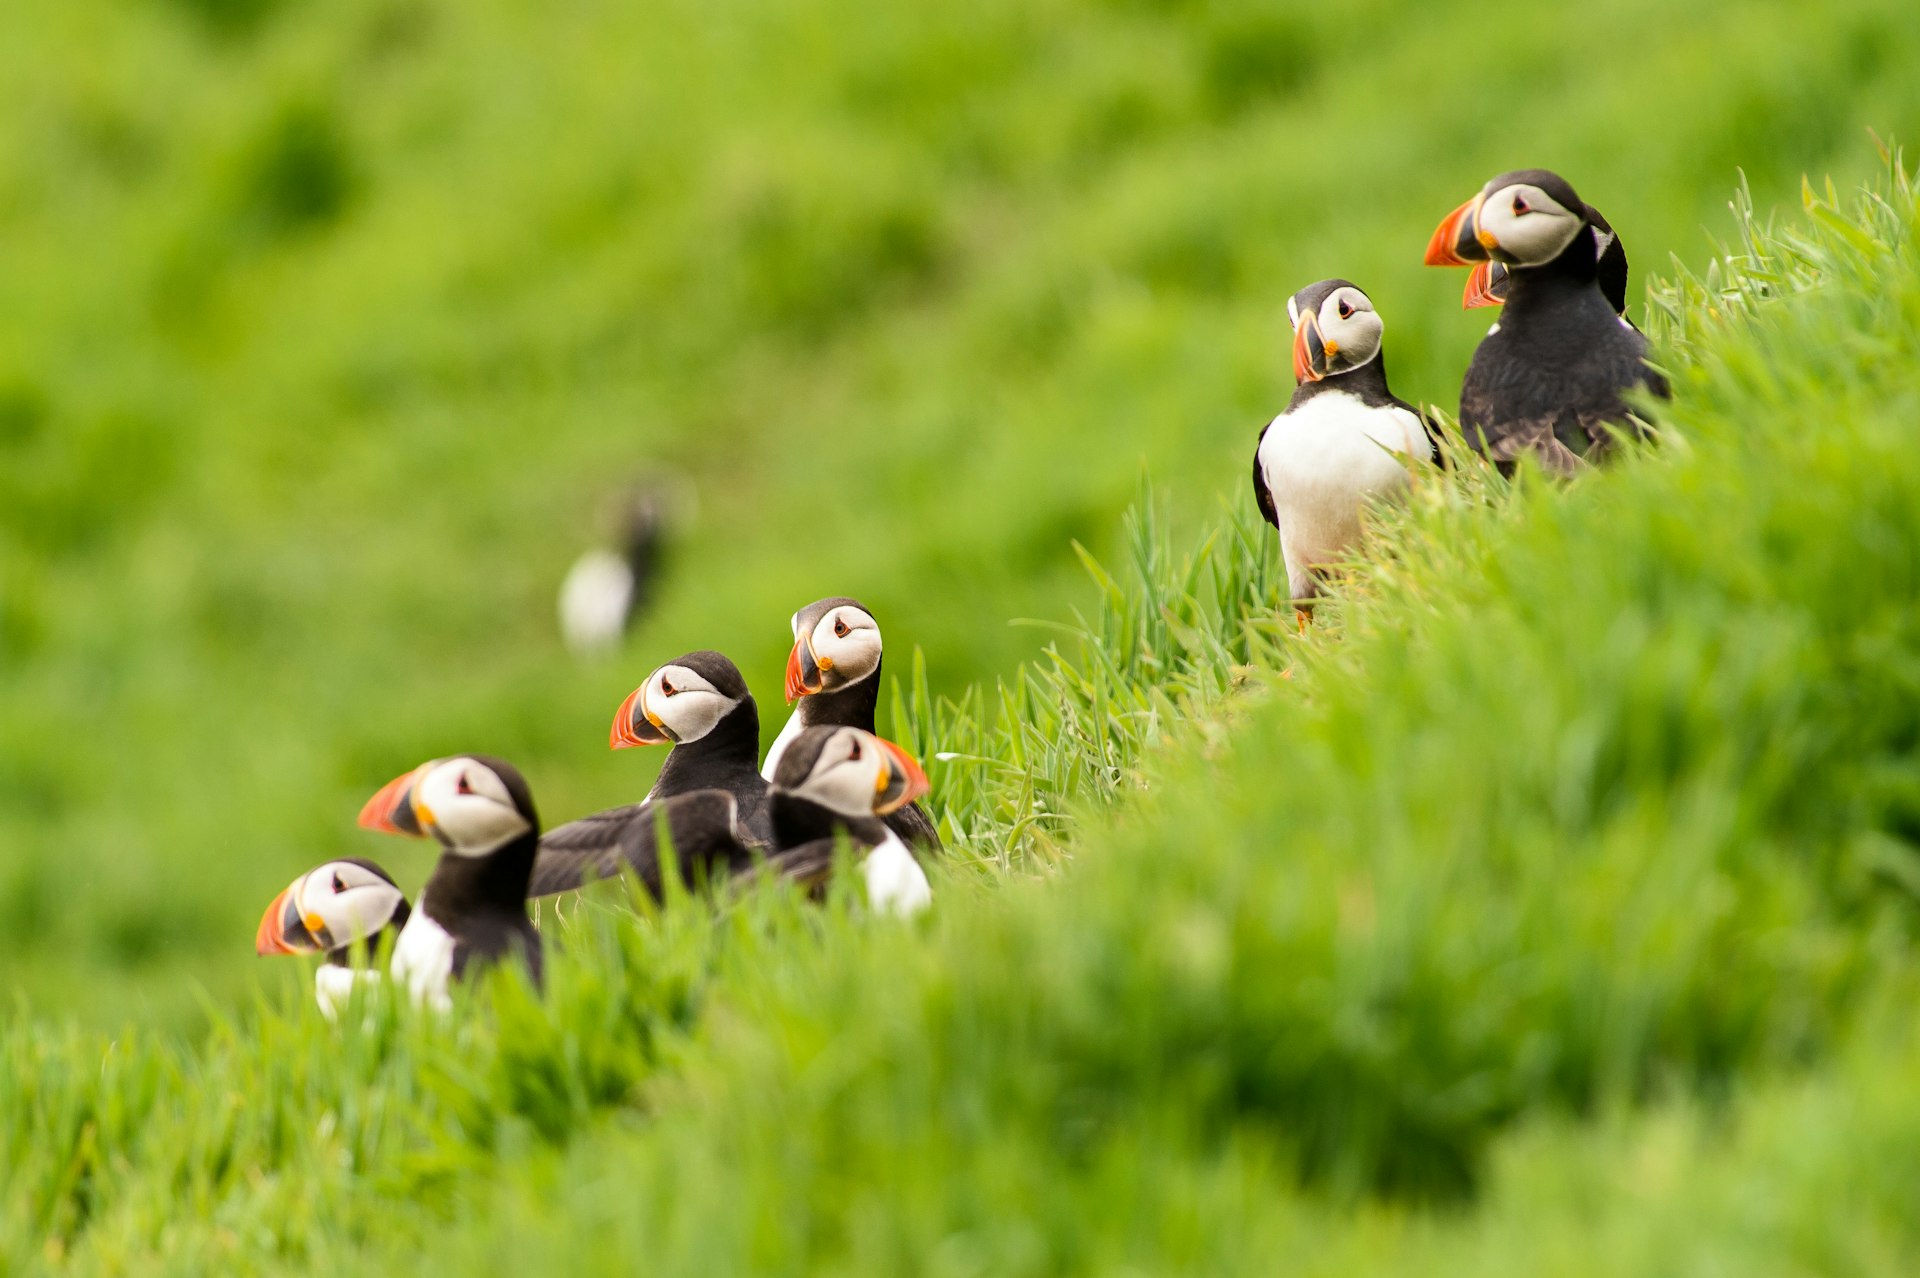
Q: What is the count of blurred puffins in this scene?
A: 1